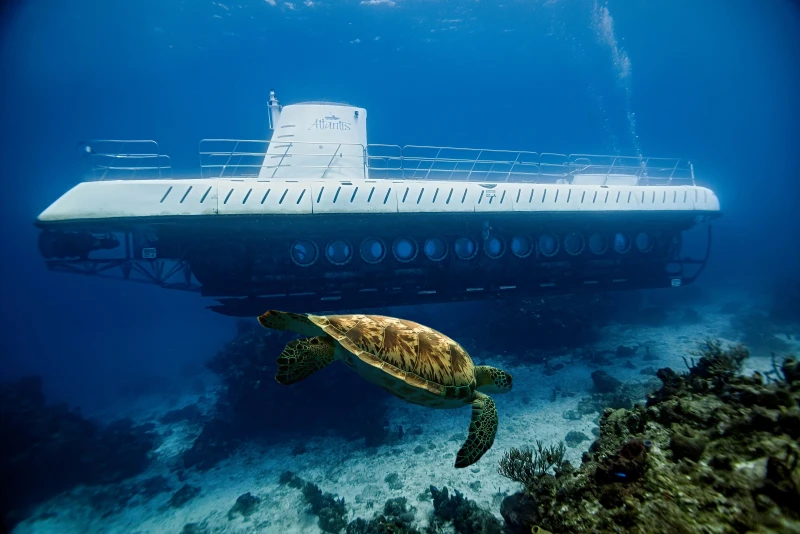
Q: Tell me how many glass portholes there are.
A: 13